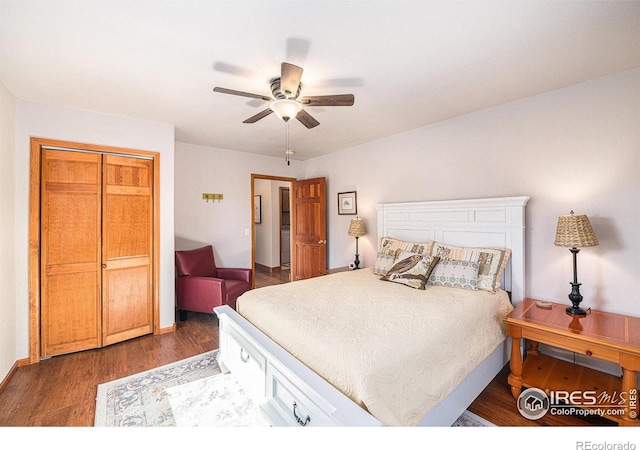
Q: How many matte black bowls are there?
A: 0